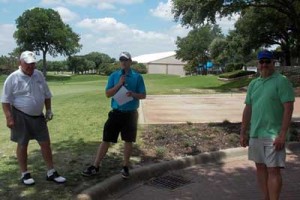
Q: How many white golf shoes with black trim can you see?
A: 2